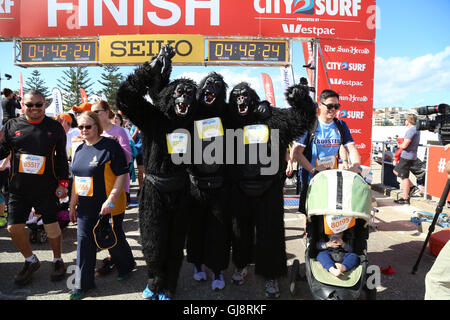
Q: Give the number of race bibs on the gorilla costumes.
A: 3